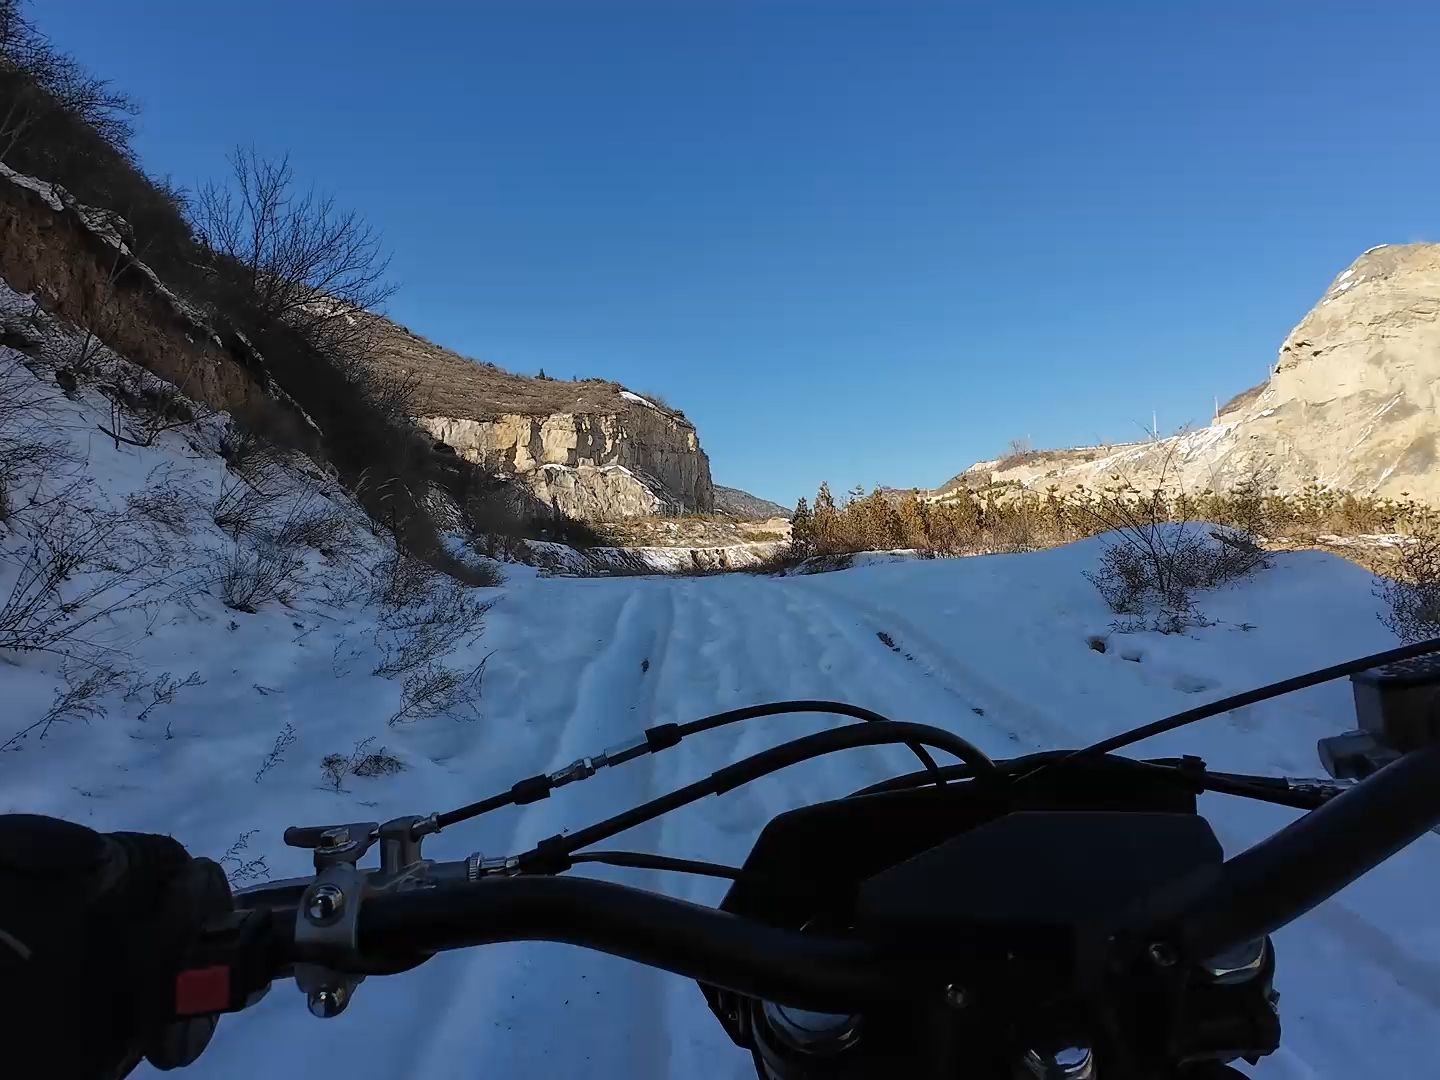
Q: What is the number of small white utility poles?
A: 3